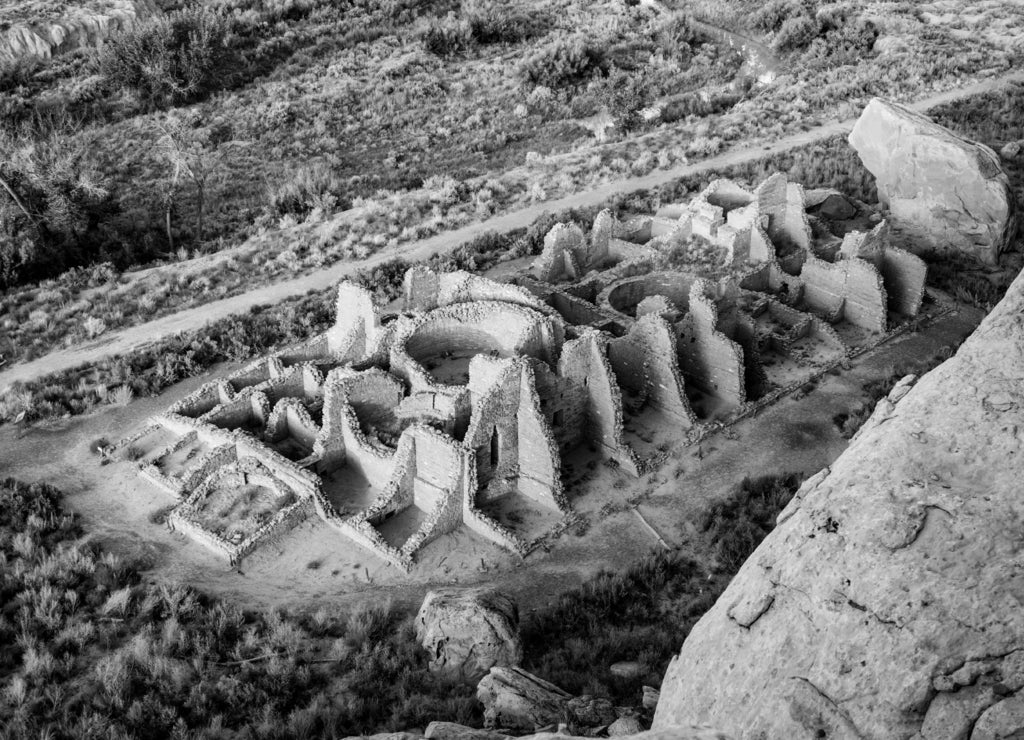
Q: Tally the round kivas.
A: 2